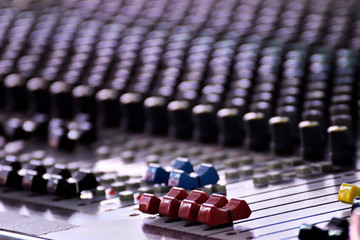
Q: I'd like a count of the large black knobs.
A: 14